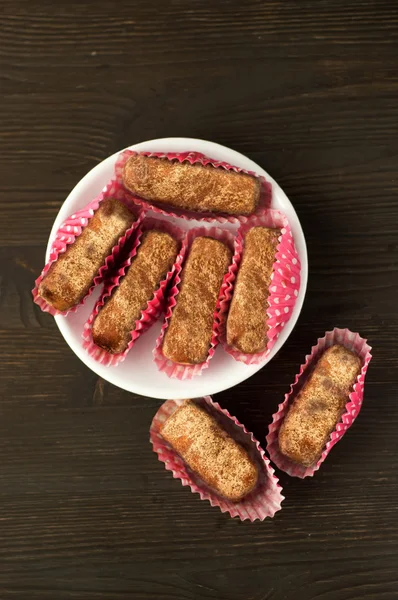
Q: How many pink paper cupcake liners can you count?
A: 7